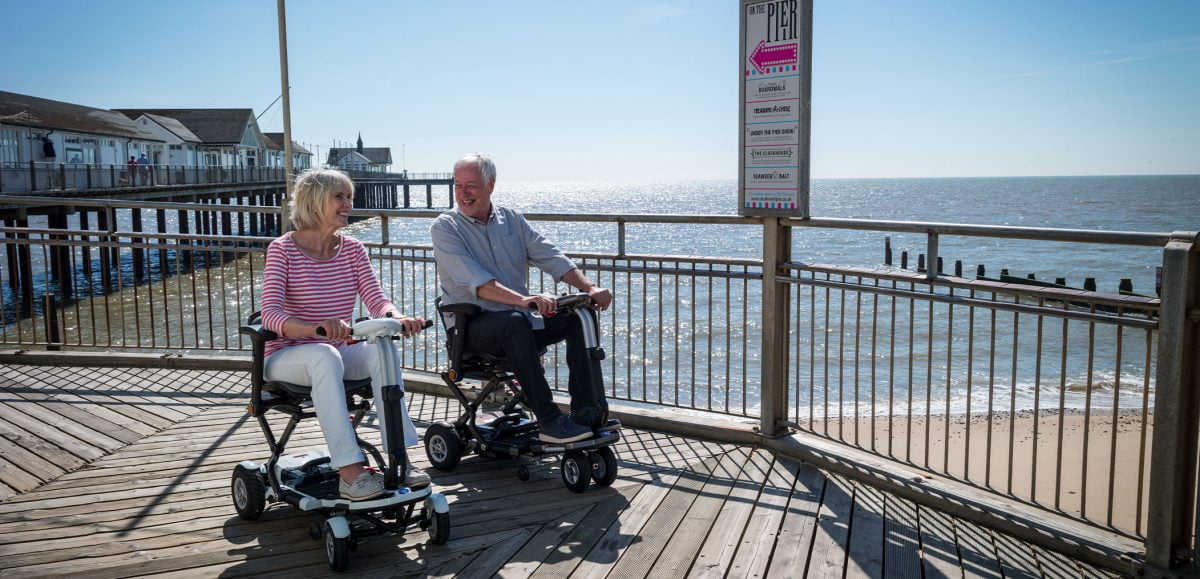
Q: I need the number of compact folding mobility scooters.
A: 2